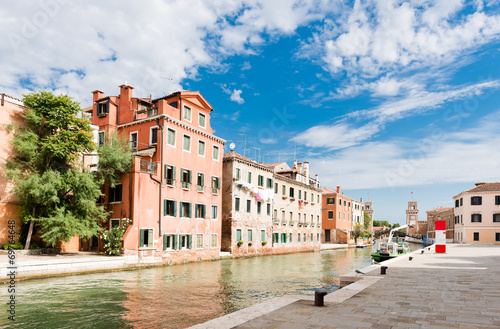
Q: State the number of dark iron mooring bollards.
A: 5